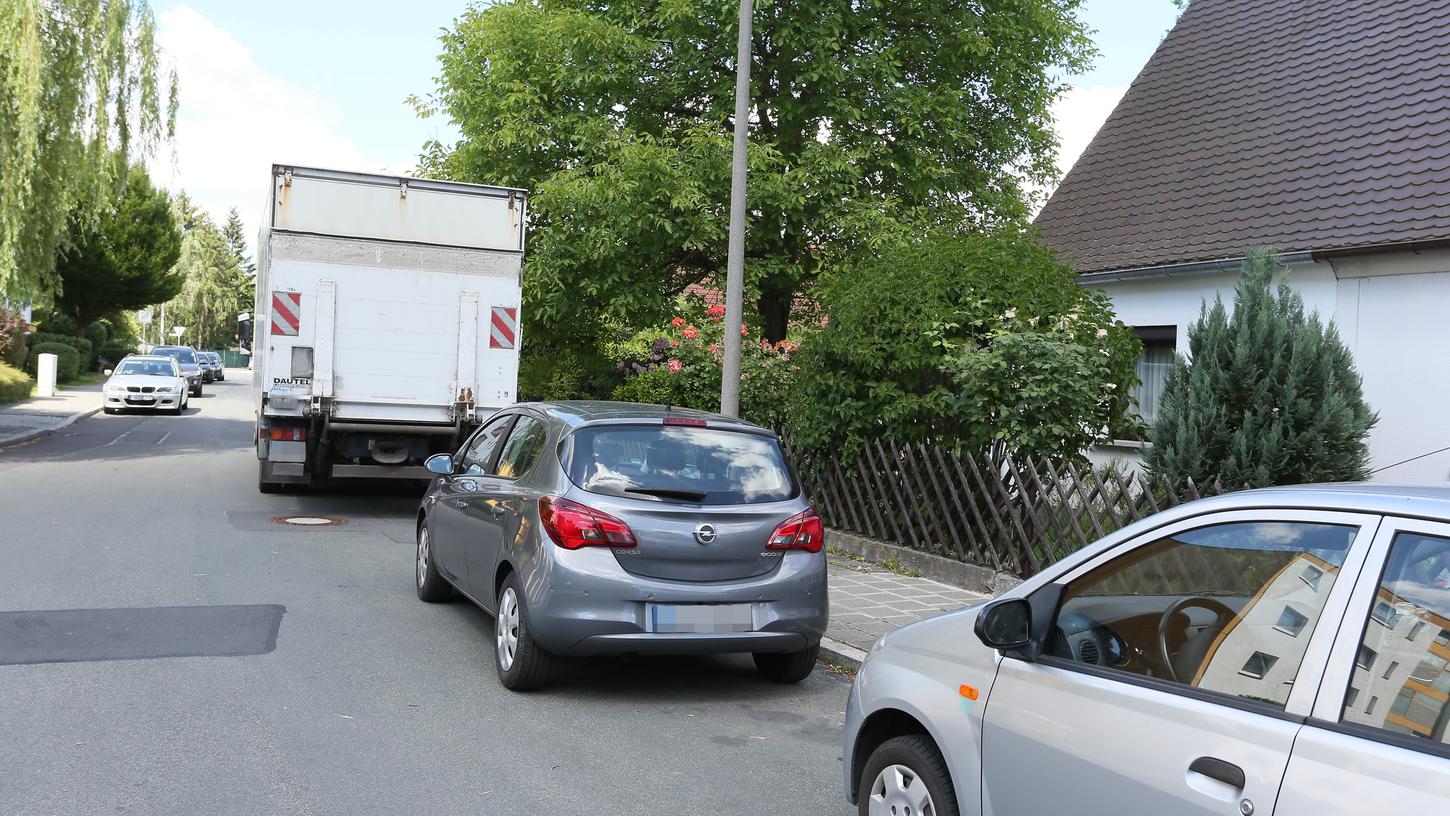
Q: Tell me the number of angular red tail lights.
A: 2